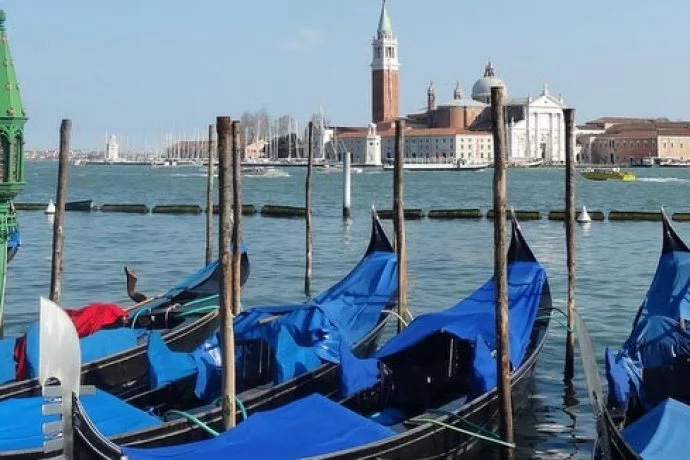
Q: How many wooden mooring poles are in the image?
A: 8